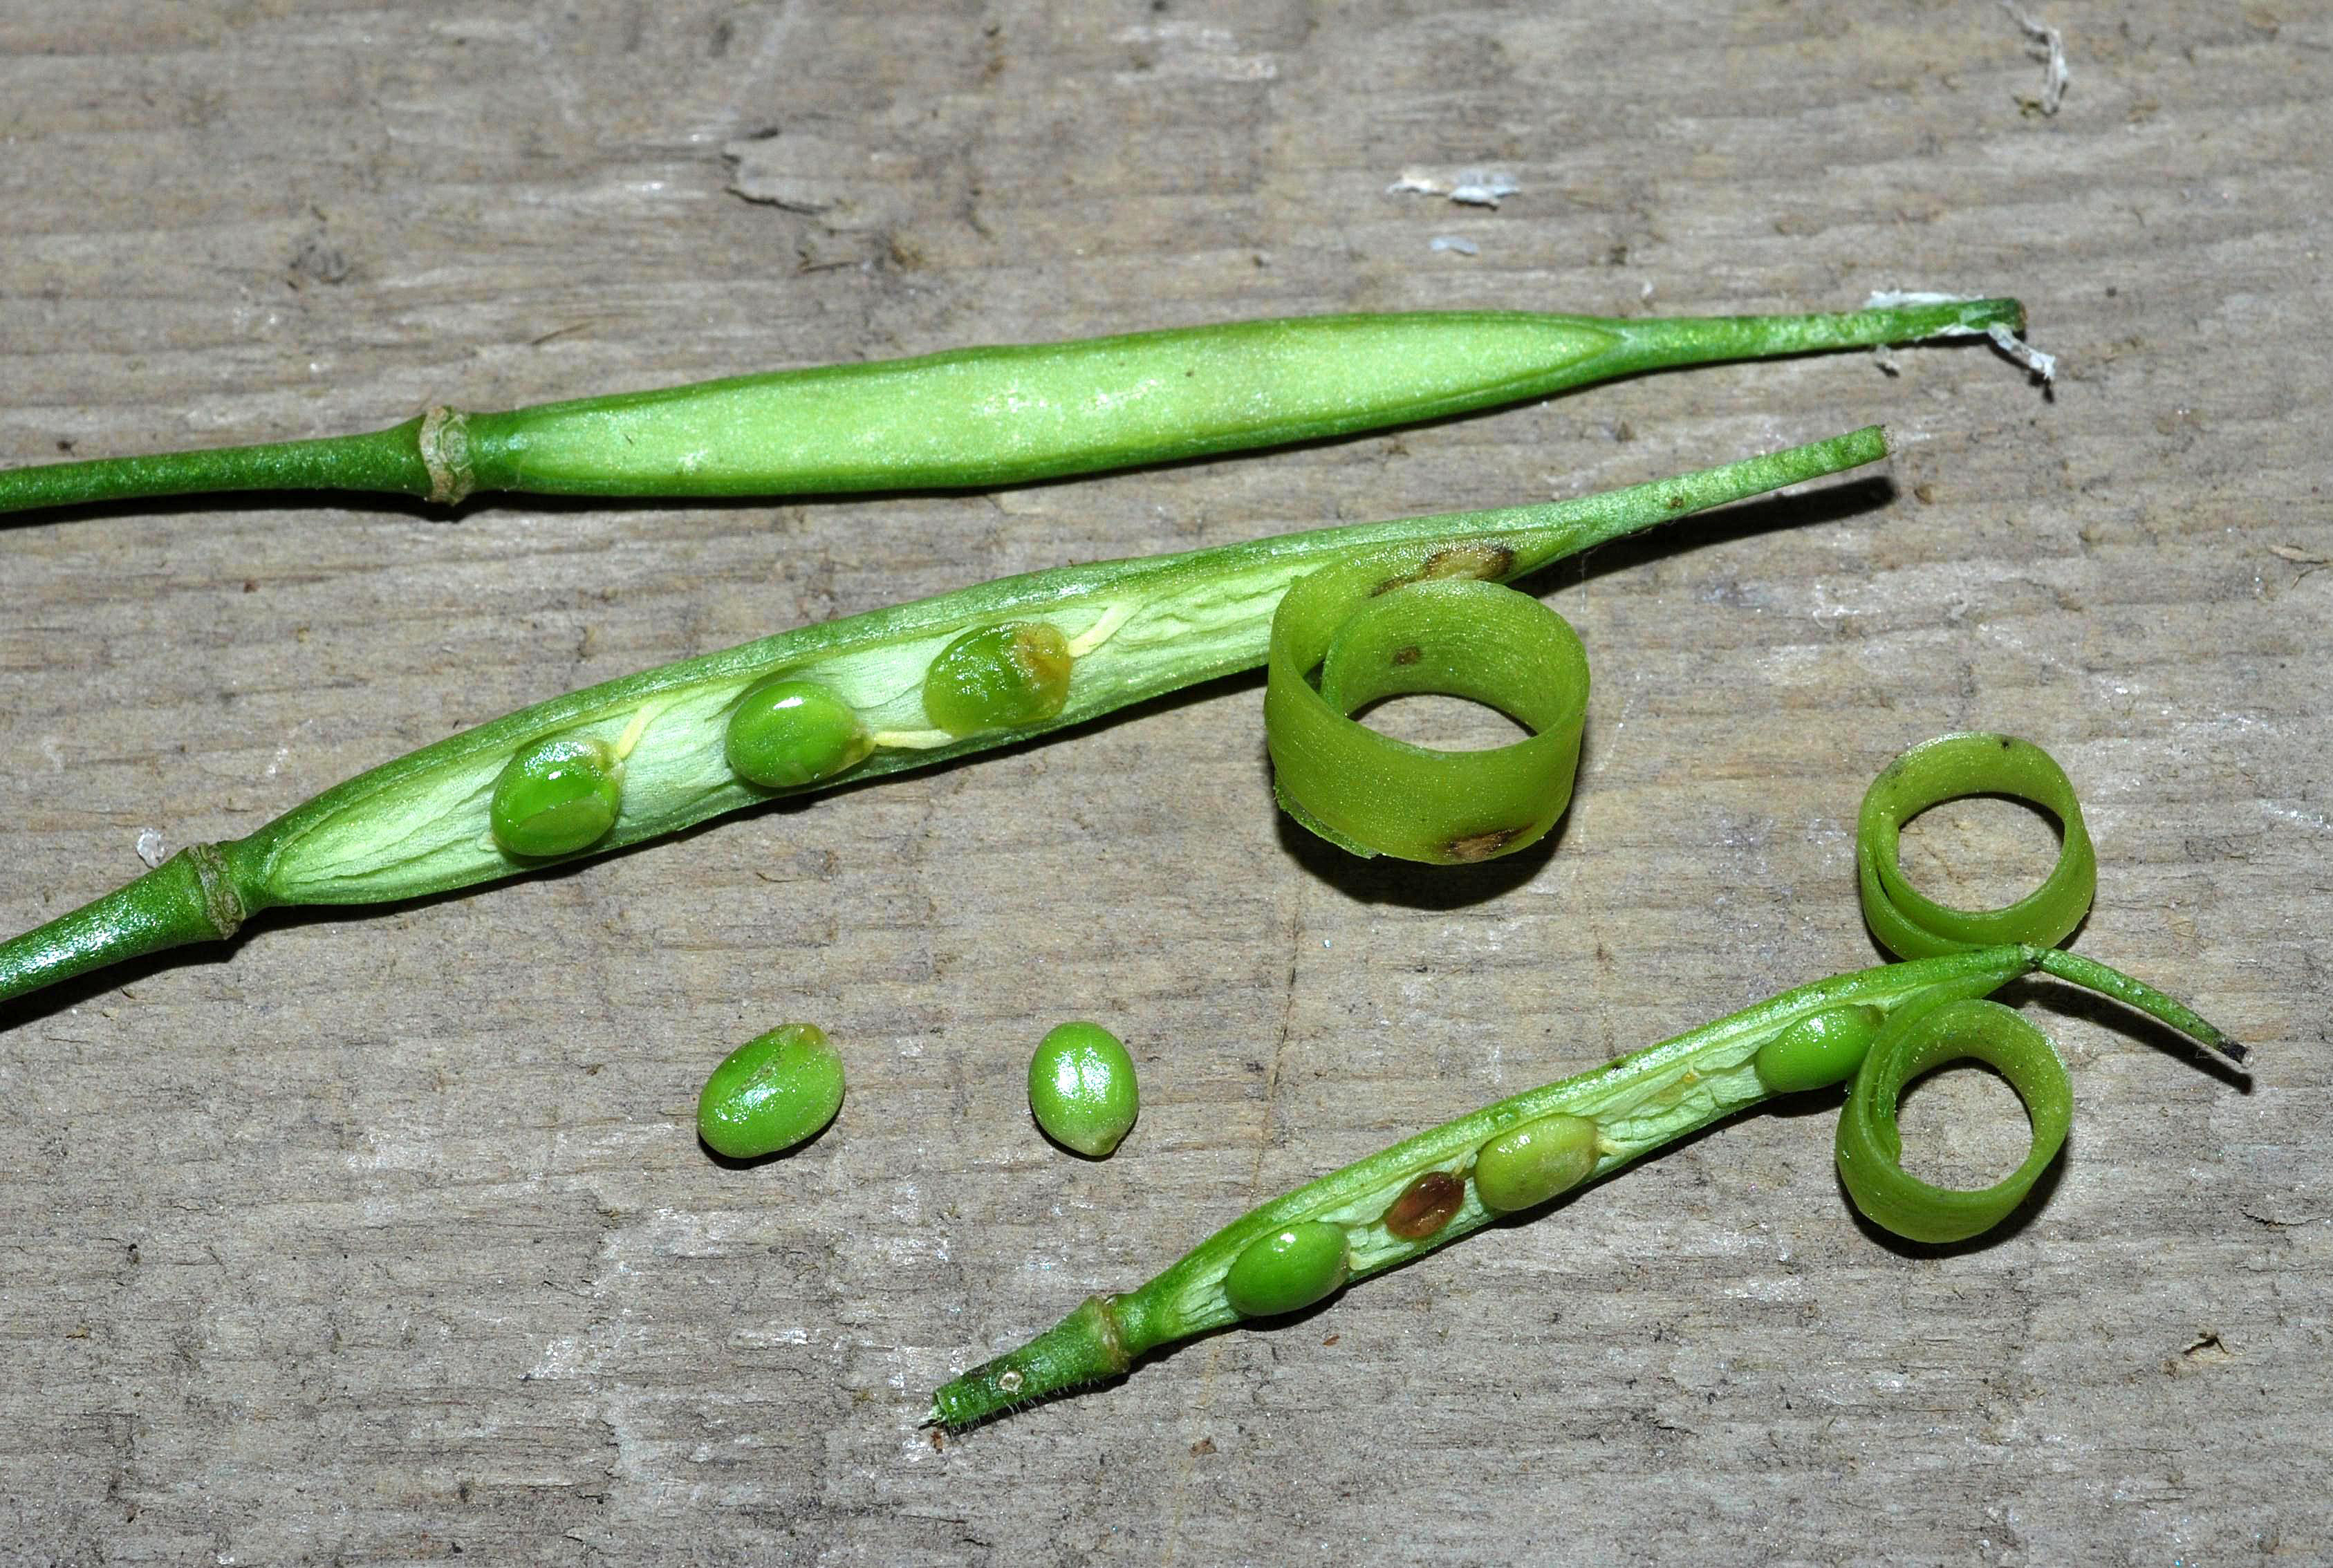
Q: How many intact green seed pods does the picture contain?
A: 1